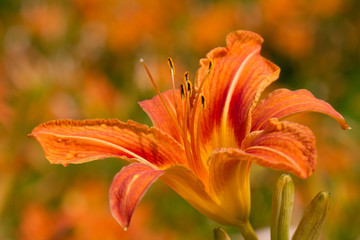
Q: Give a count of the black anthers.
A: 6